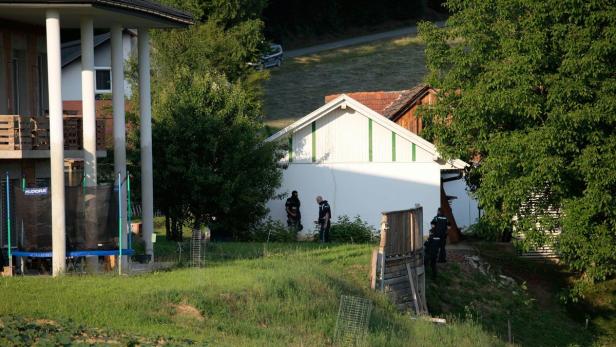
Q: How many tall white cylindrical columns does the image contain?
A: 4